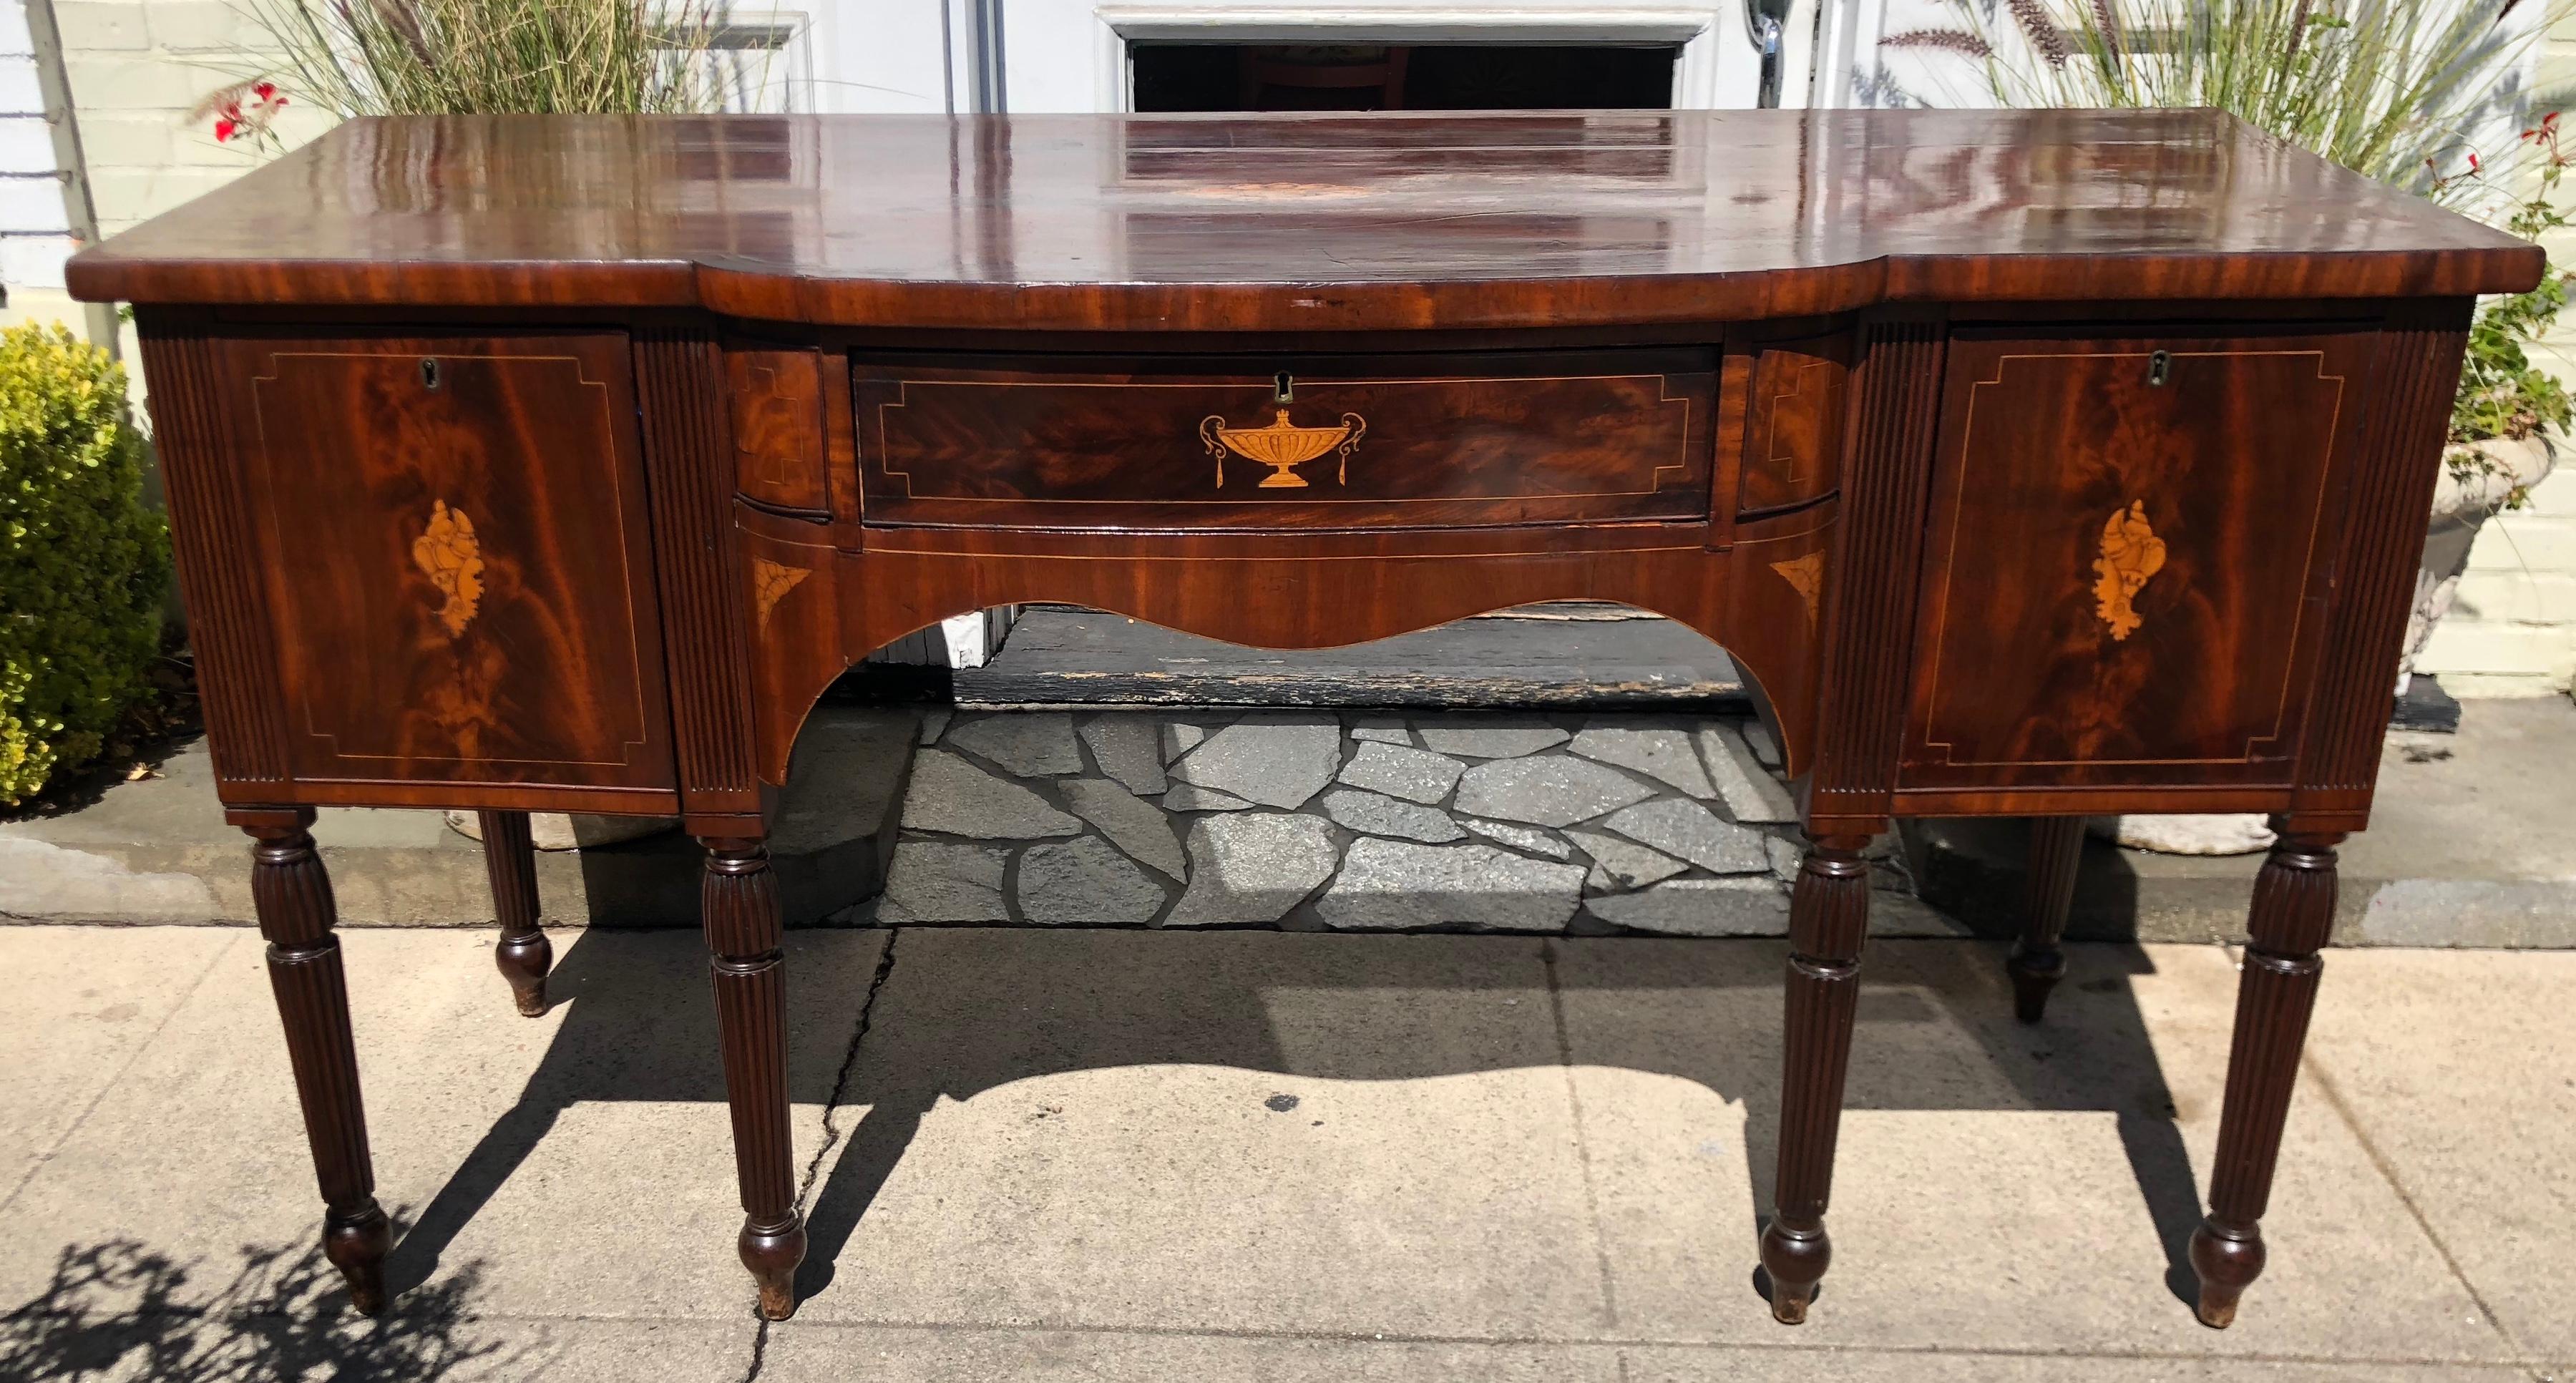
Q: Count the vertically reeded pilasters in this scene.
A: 4